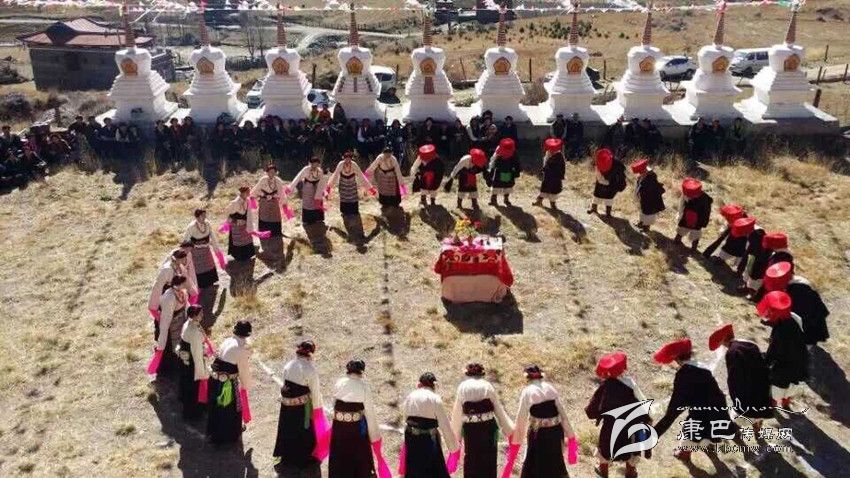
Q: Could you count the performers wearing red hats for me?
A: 15